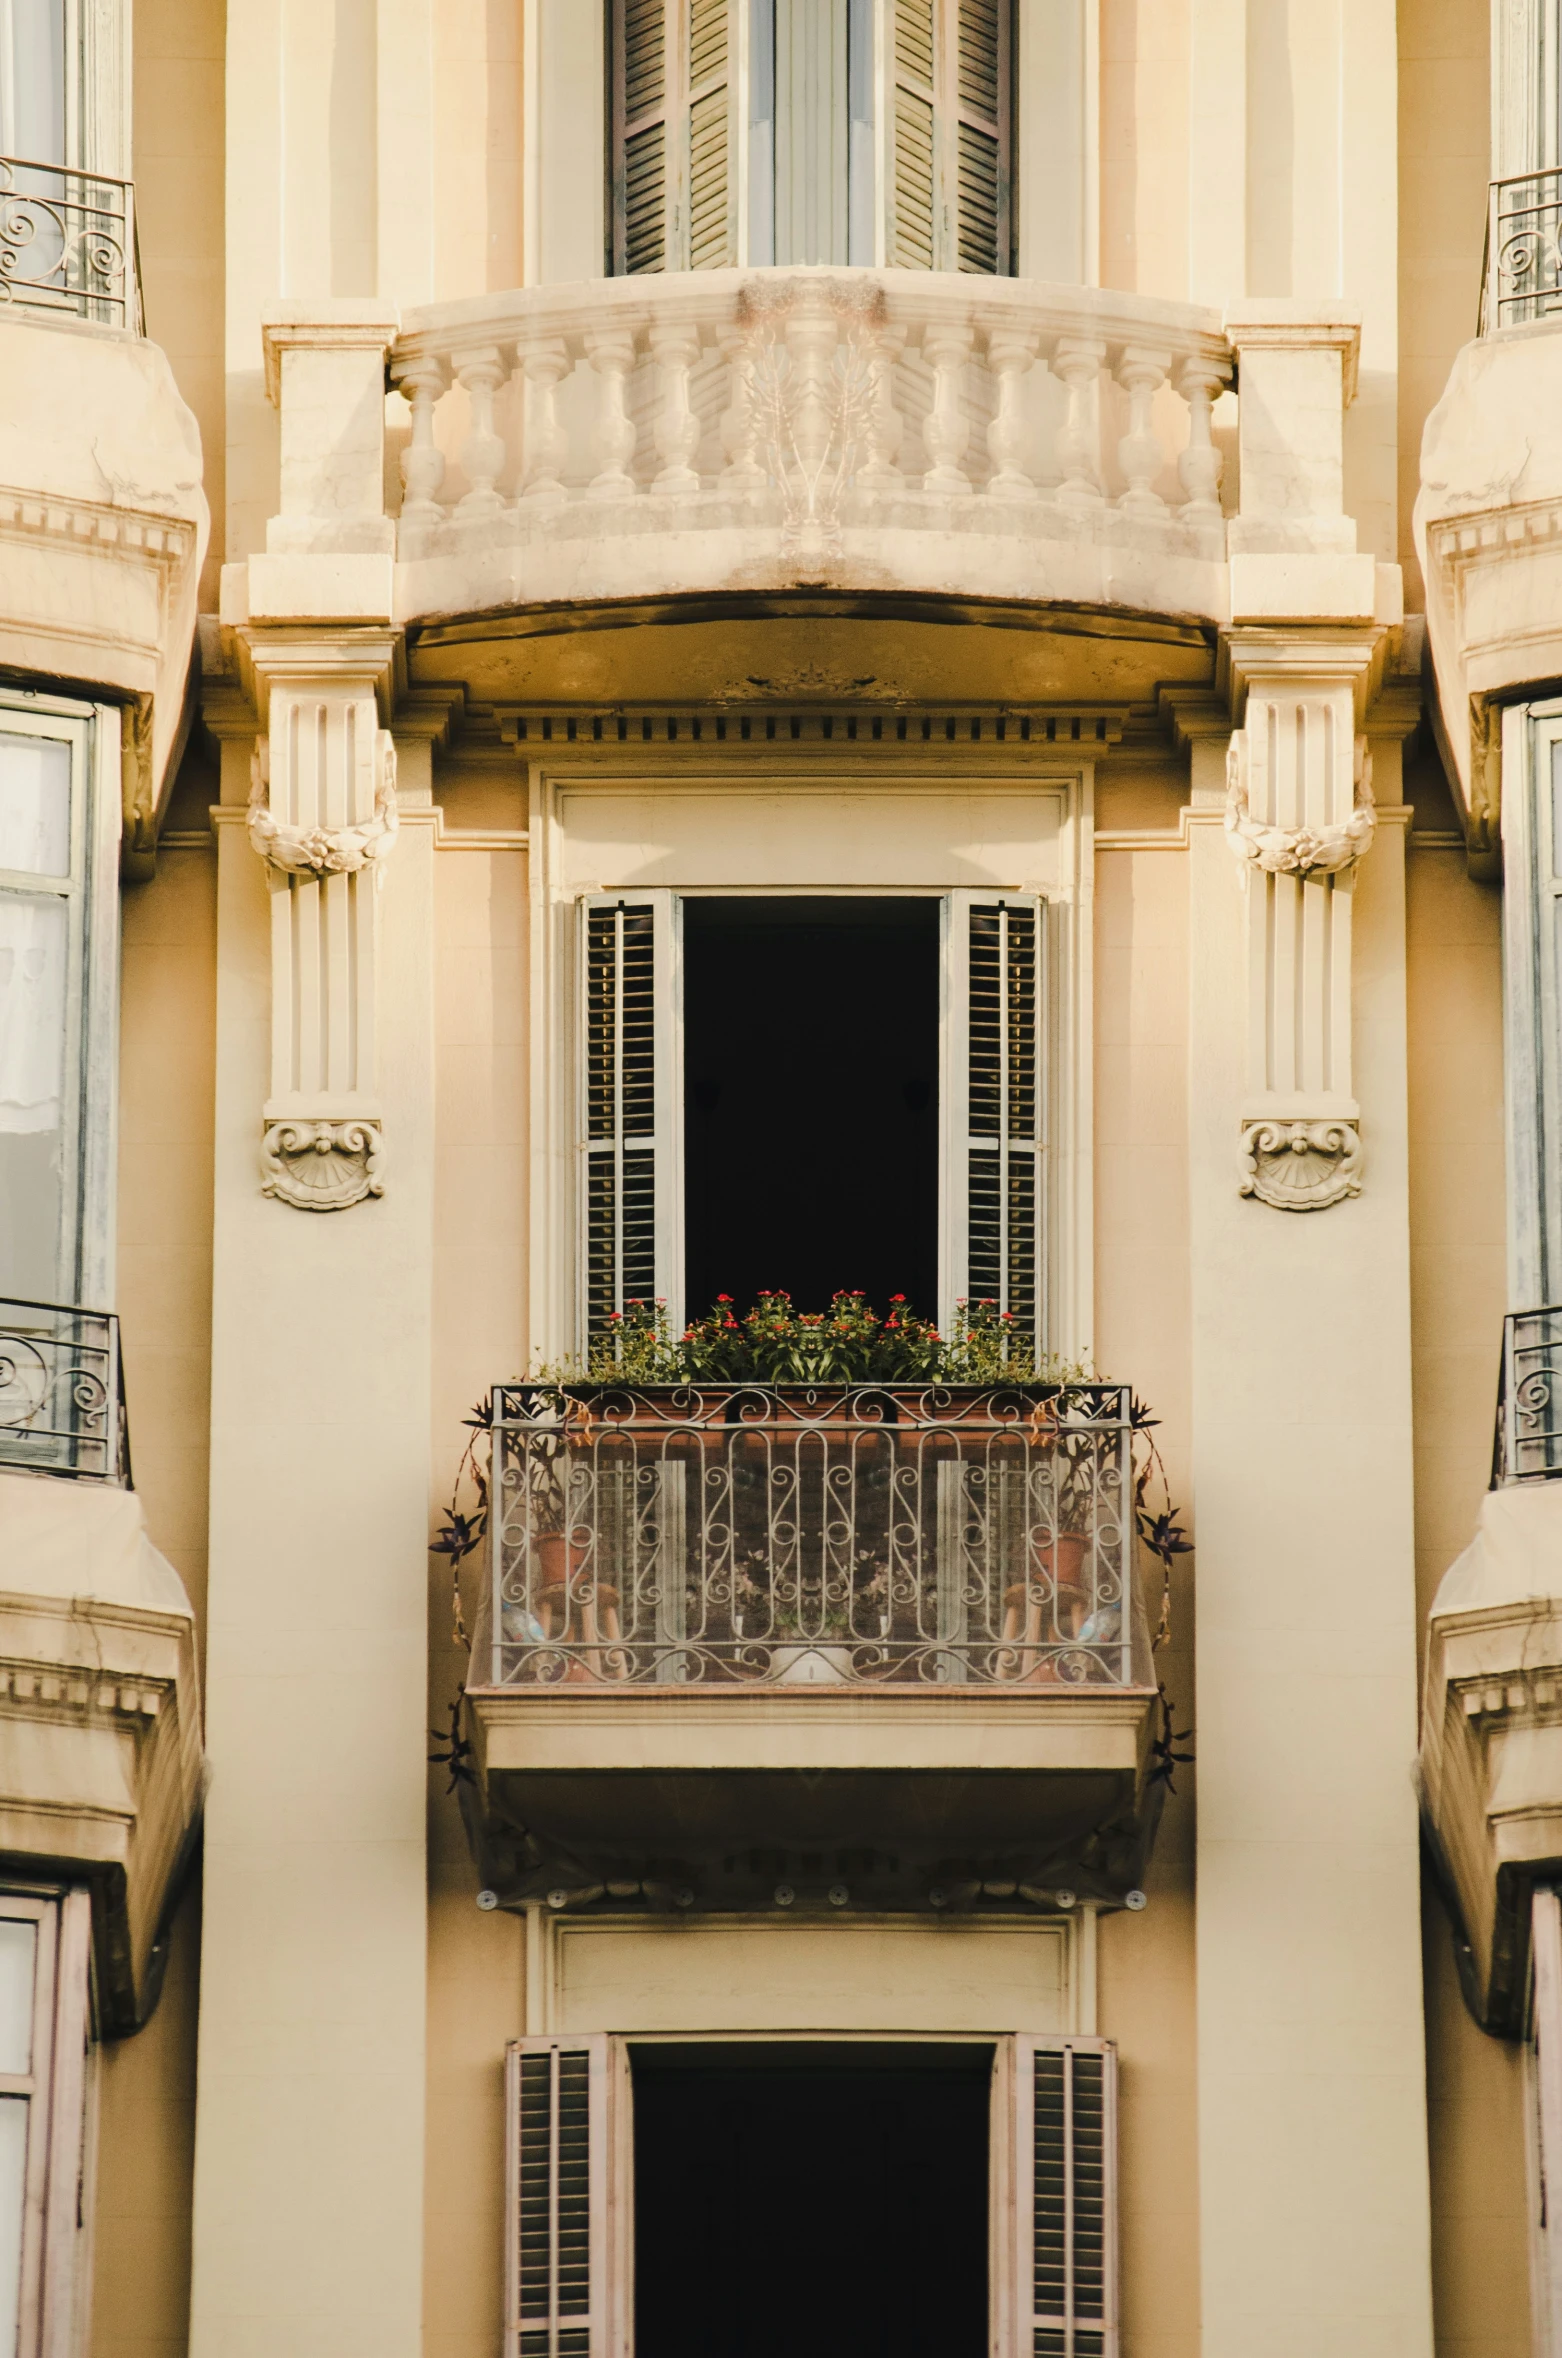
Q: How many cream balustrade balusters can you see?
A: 13